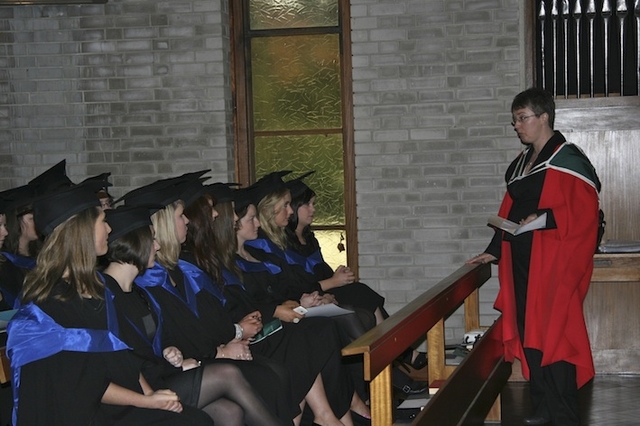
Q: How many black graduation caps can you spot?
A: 11